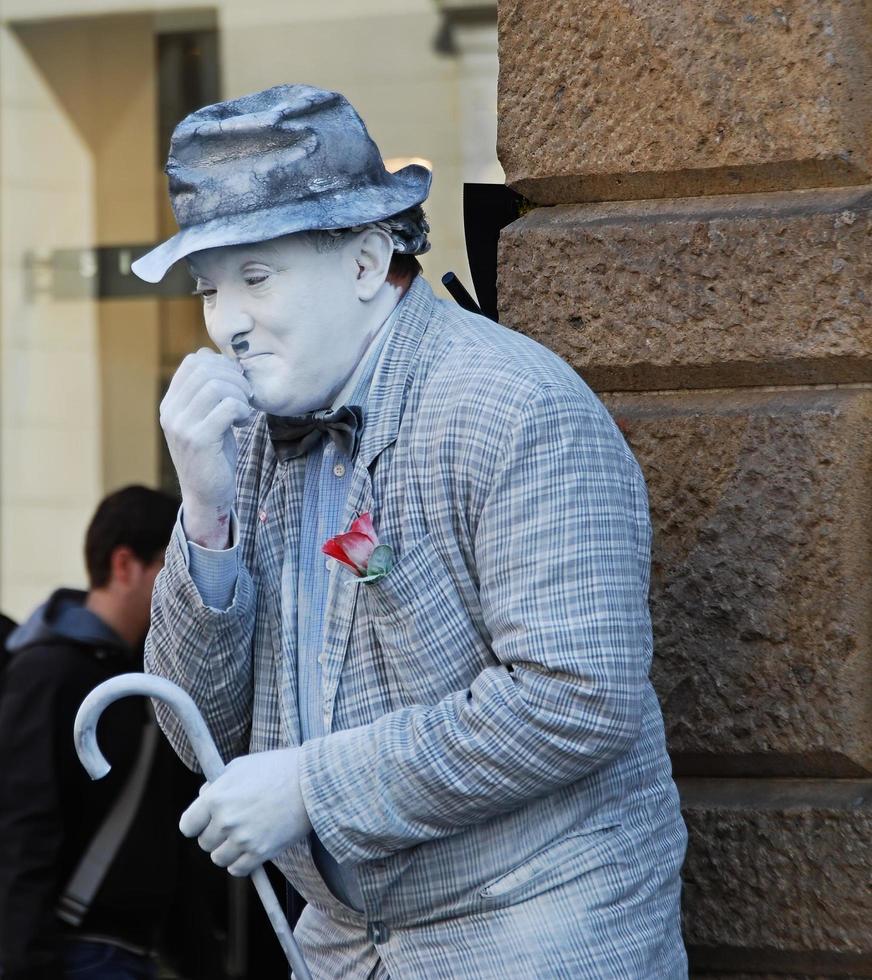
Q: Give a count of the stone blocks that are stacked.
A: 4